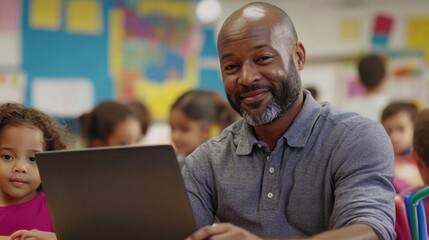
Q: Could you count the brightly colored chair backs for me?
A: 3